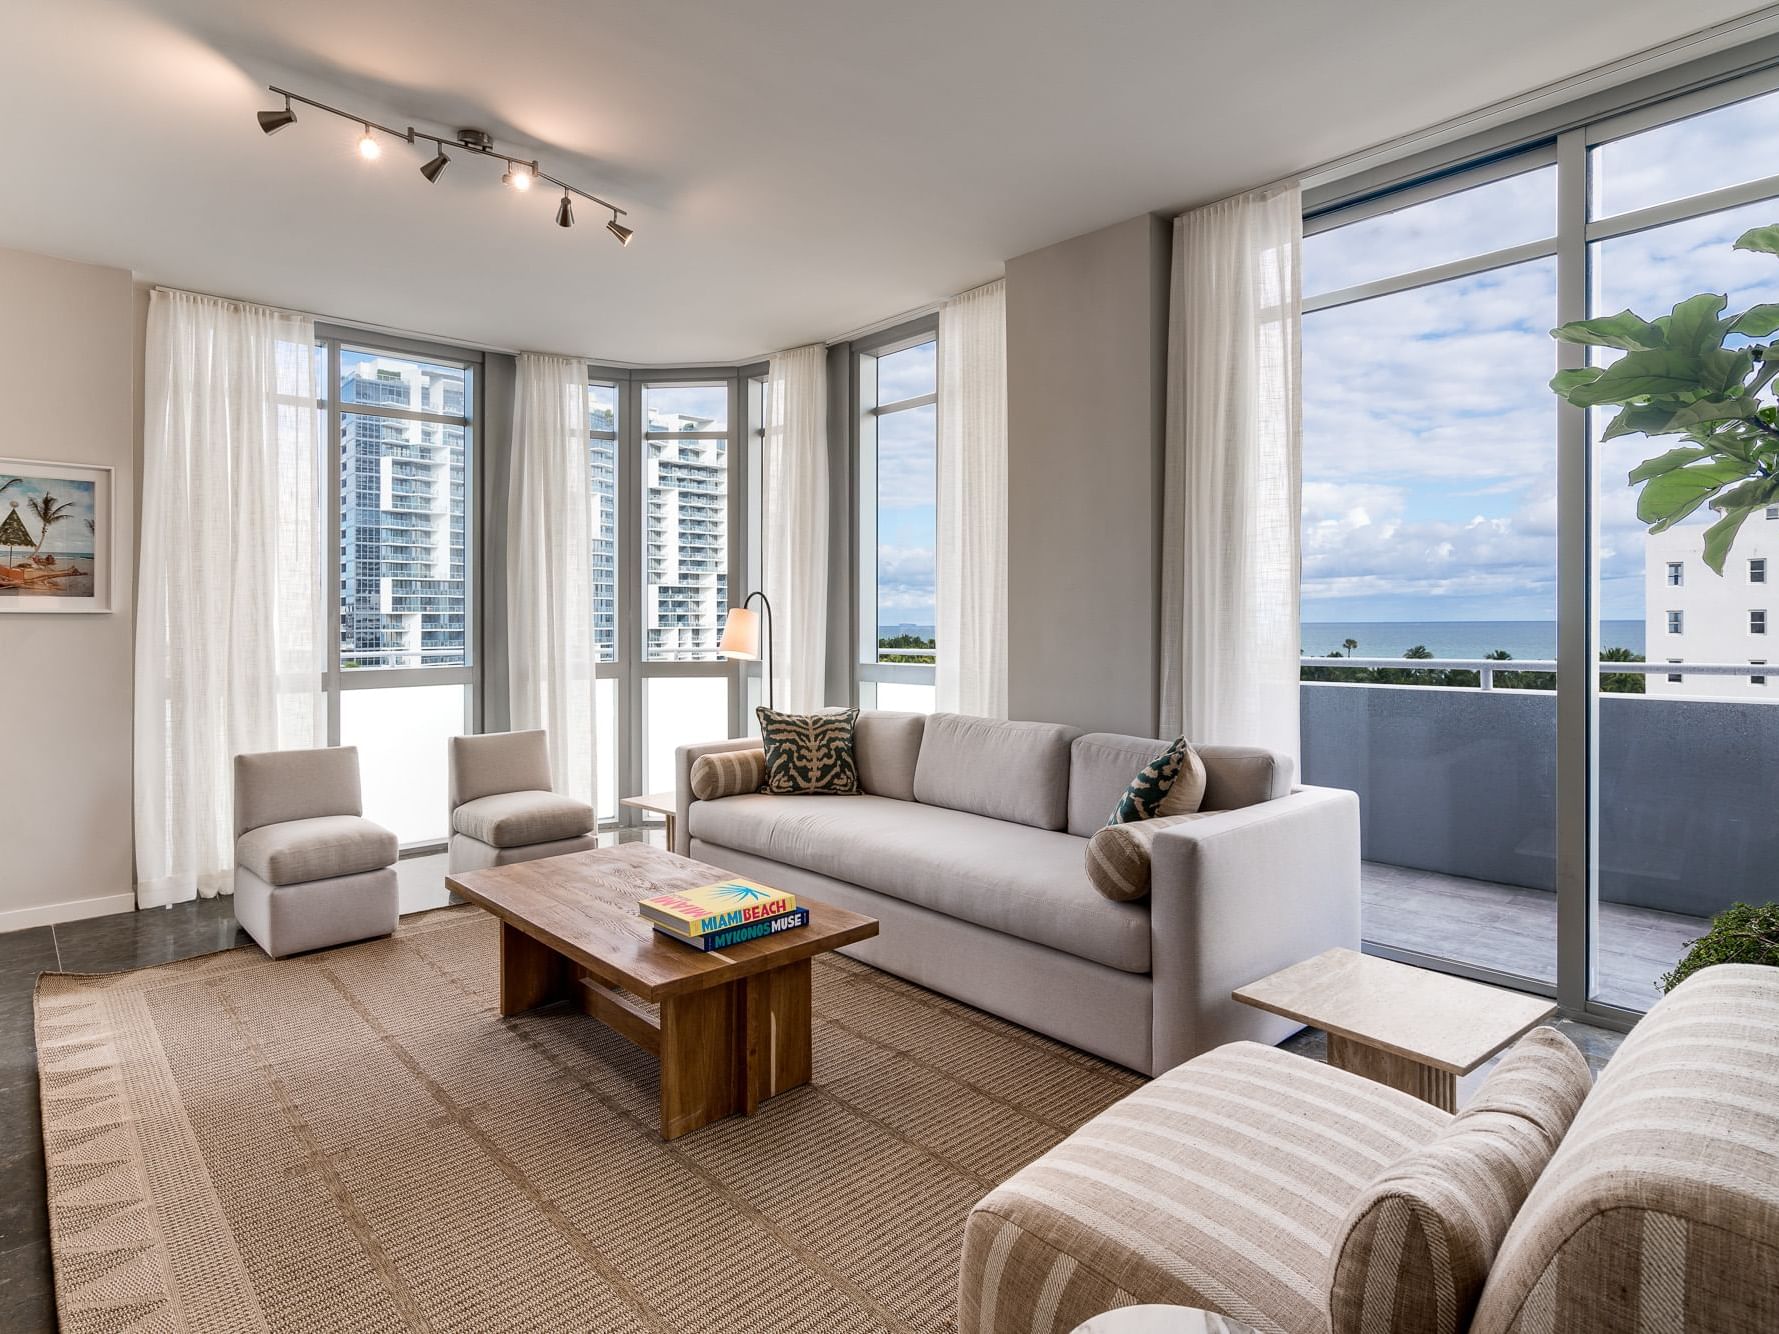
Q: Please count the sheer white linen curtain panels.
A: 5